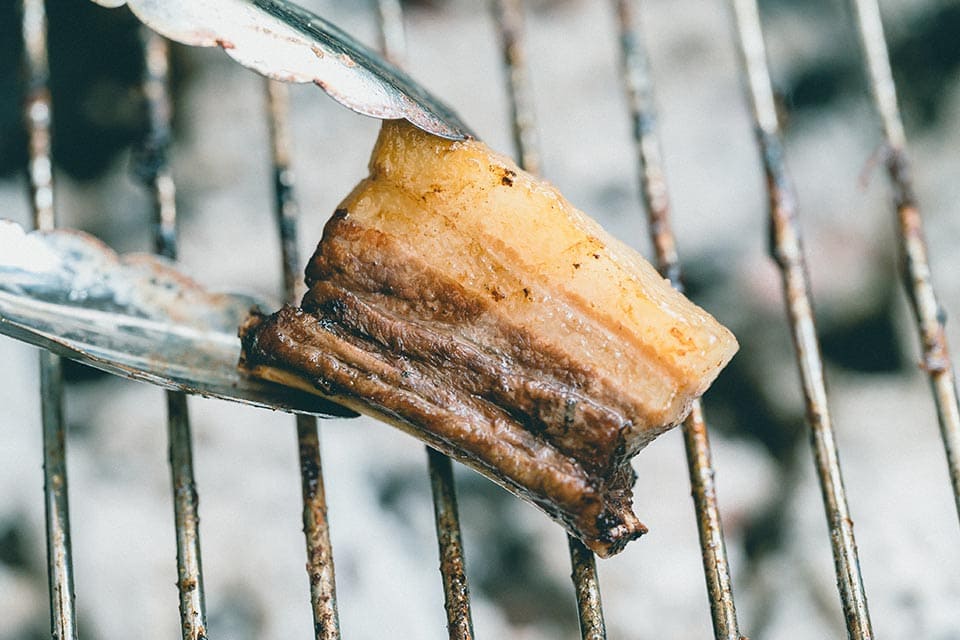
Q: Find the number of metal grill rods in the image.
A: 8